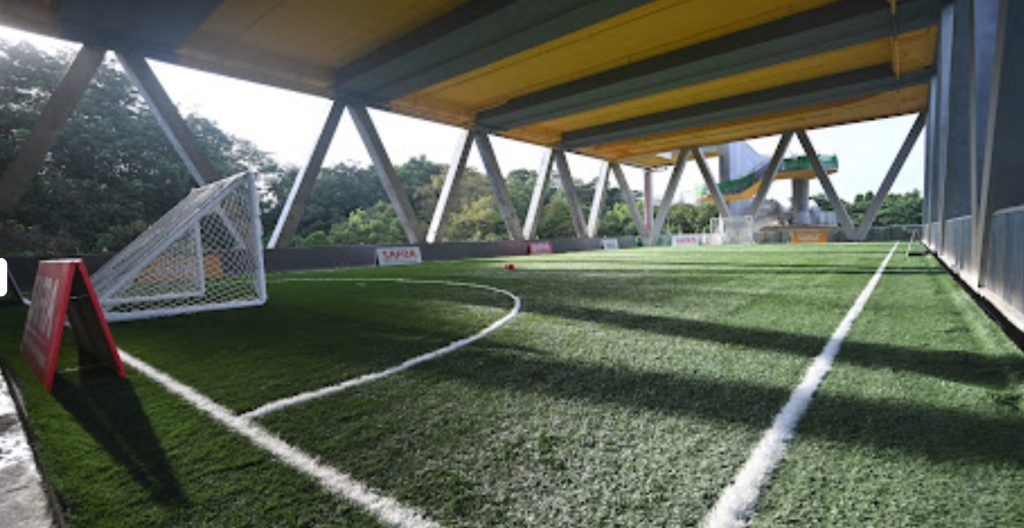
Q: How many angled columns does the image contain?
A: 15